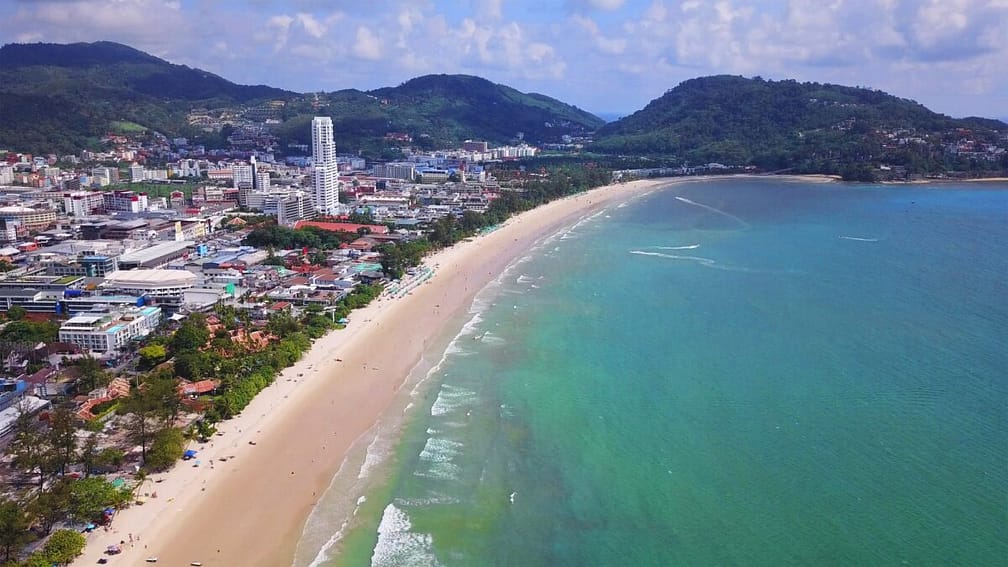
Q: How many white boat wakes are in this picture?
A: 4